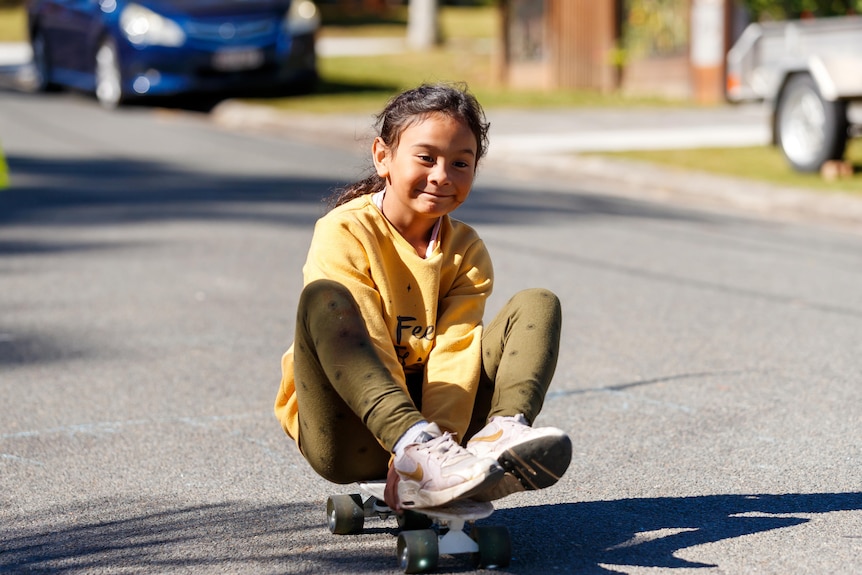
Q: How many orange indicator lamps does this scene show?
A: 1